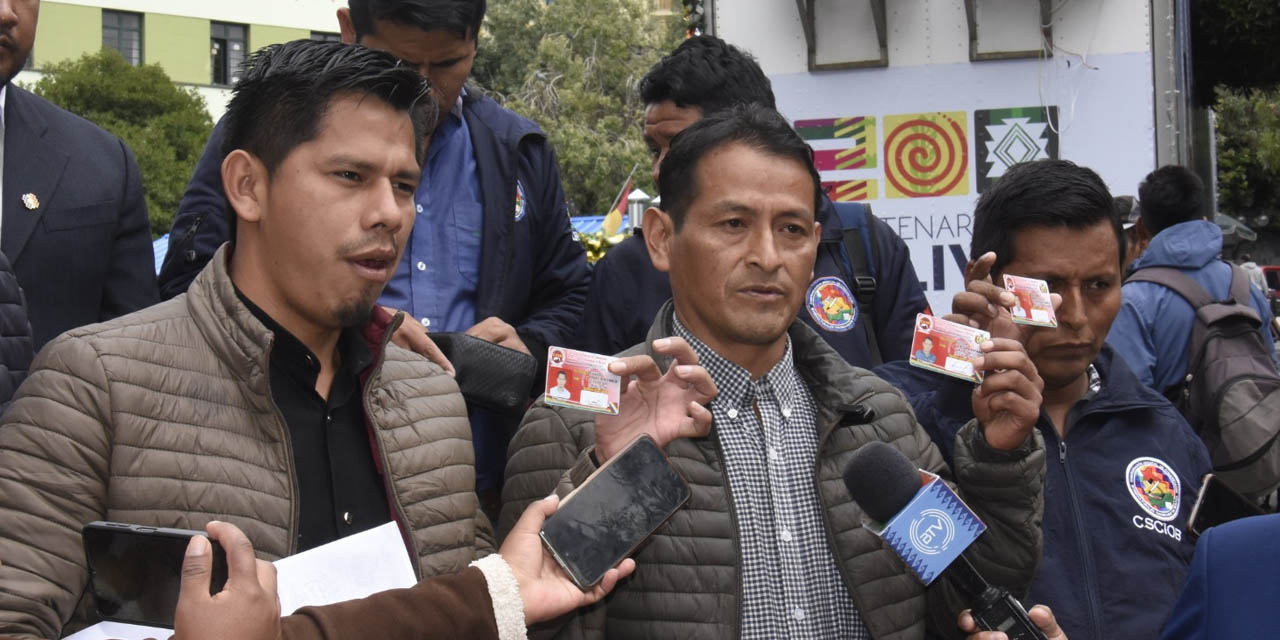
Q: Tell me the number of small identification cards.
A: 3